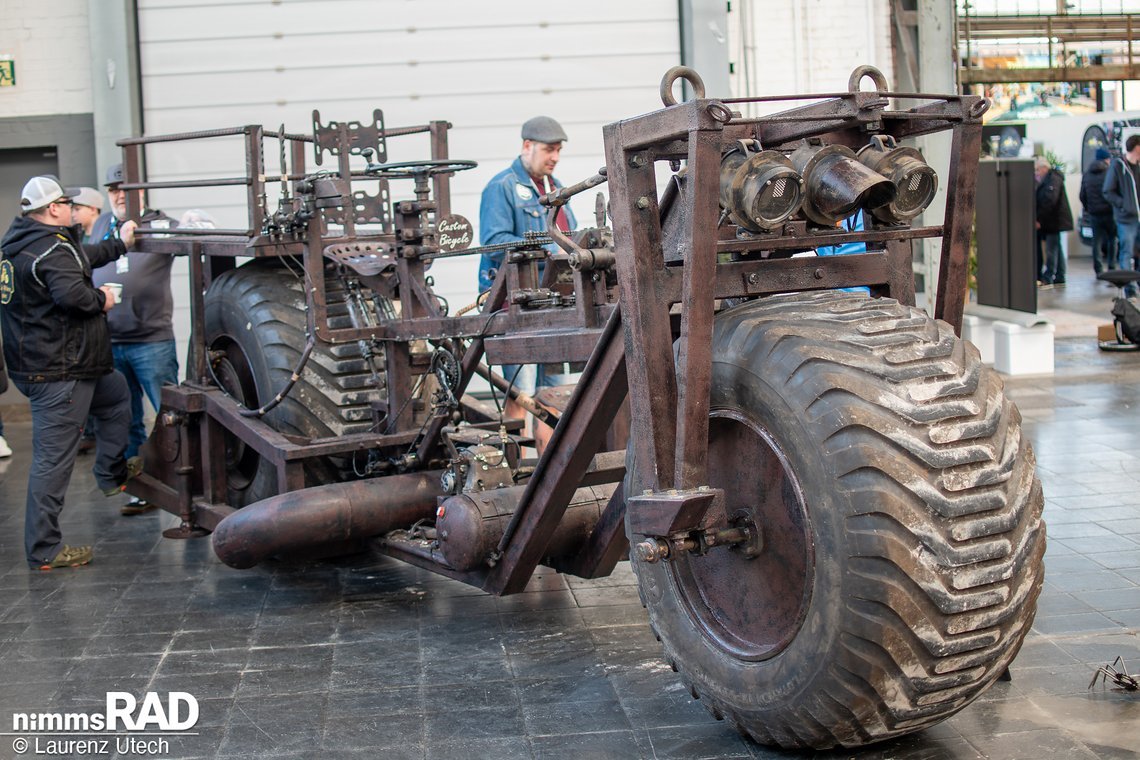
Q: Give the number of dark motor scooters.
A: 0